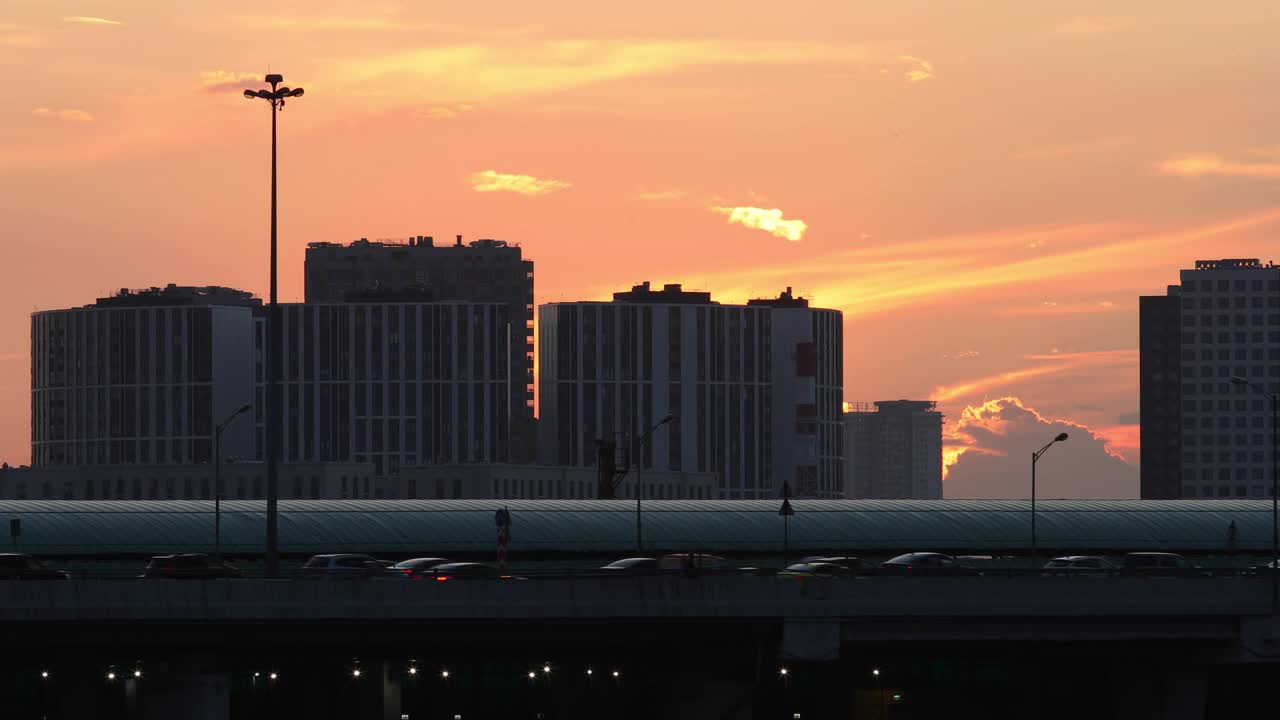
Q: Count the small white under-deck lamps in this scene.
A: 14